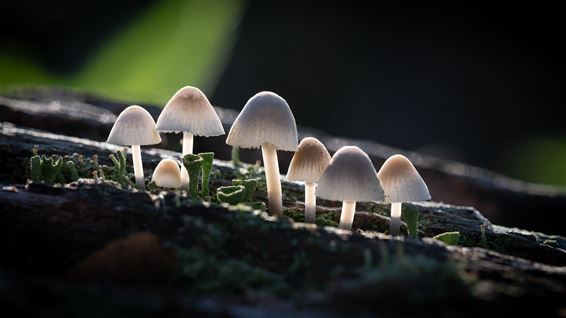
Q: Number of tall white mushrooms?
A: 6